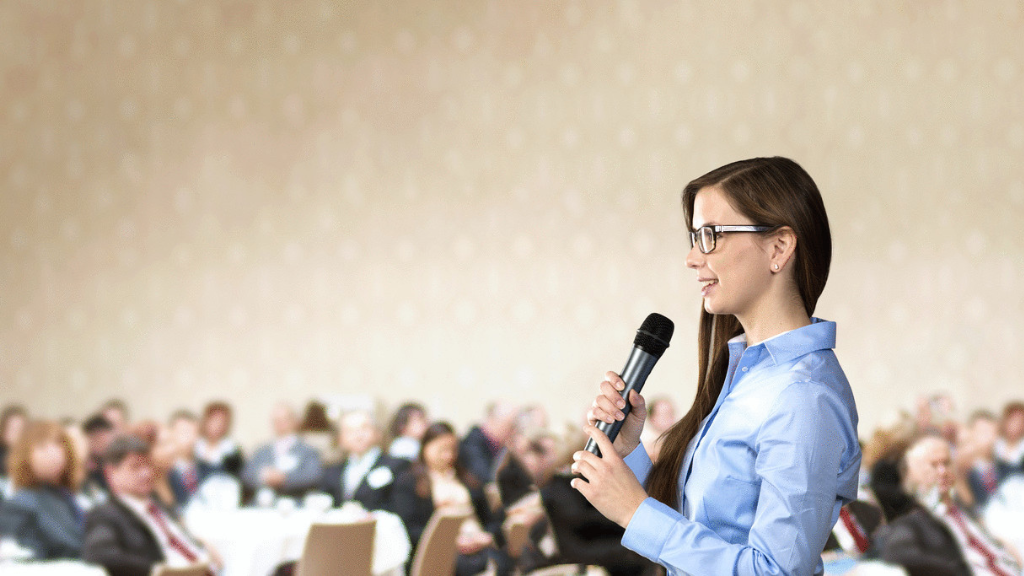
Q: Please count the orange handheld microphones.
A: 0